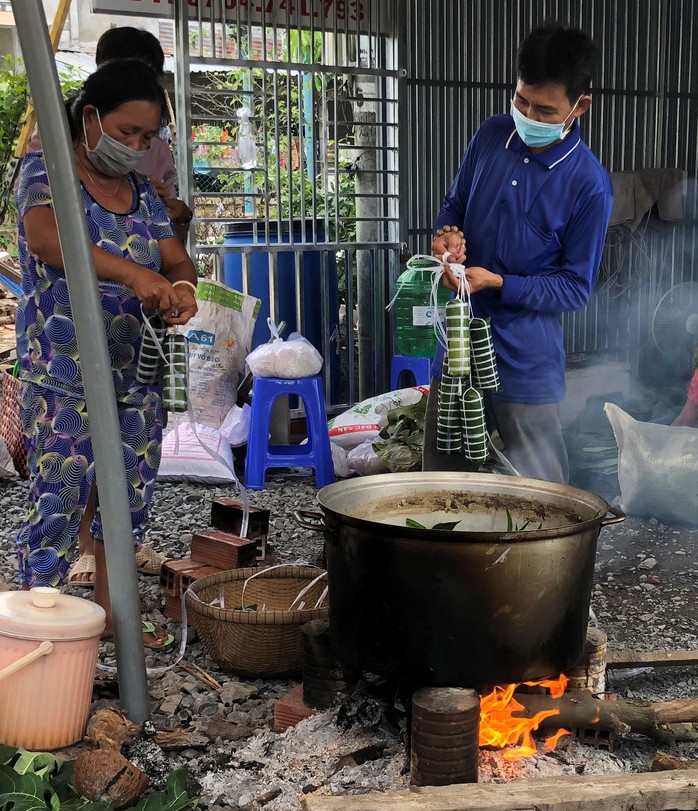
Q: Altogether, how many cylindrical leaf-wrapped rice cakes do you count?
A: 6